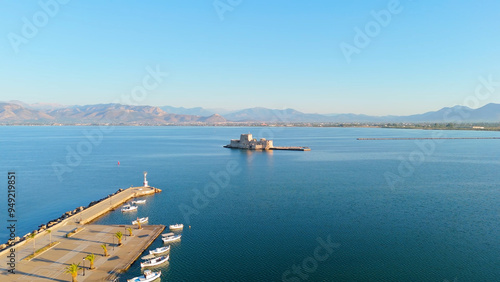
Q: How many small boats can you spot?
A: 8